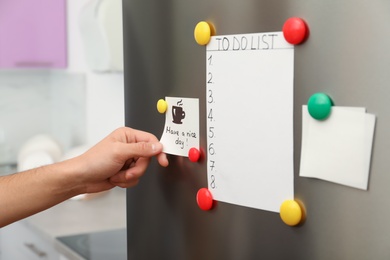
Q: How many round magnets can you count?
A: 7